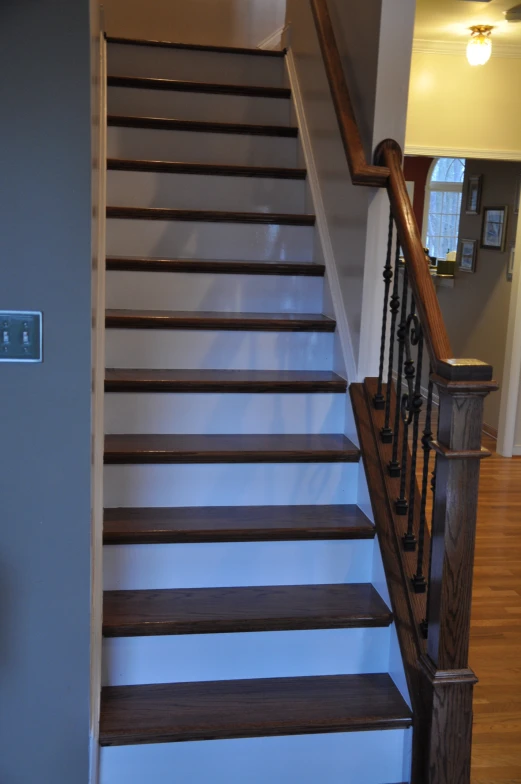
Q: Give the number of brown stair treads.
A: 12